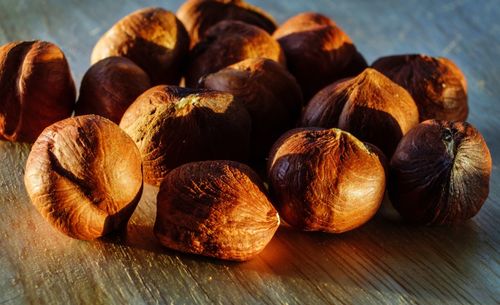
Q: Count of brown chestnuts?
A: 14